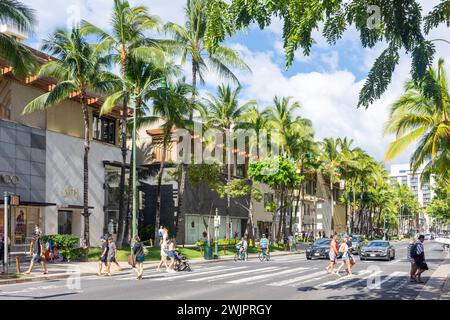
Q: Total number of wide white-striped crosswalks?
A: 1